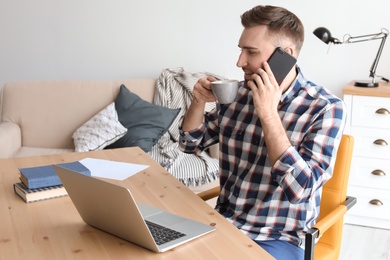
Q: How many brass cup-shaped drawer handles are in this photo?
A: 4